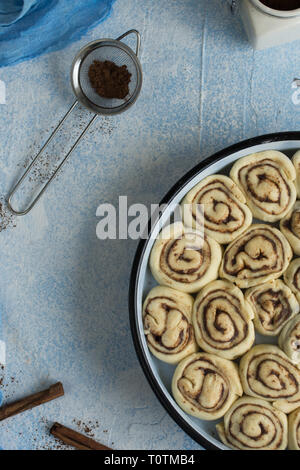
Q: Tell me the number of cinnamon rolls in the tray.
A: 15